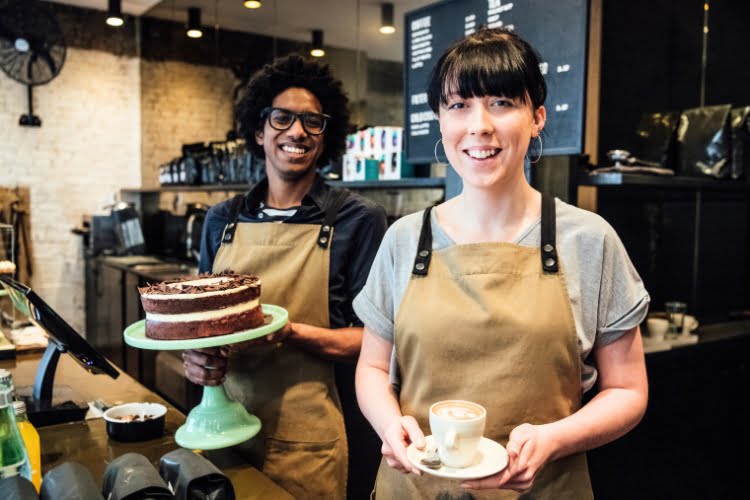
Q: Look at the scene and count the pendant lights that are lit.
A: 5